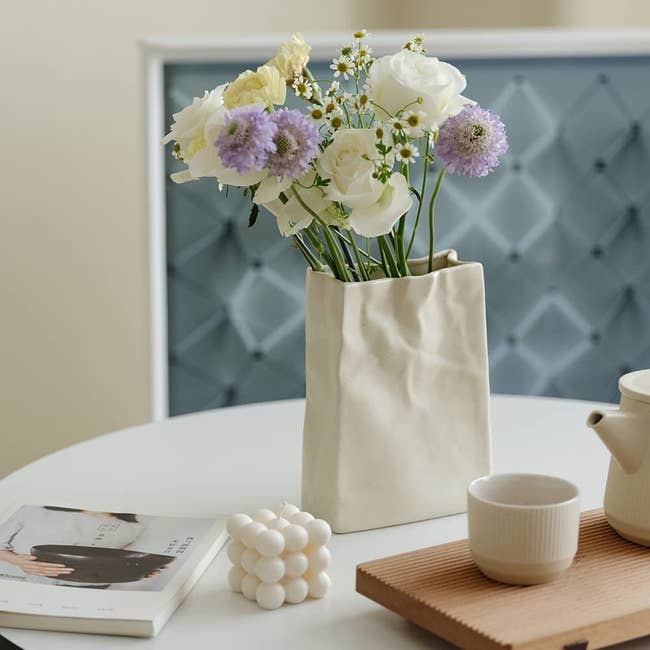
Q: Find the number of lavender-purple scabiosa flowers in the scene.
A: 3